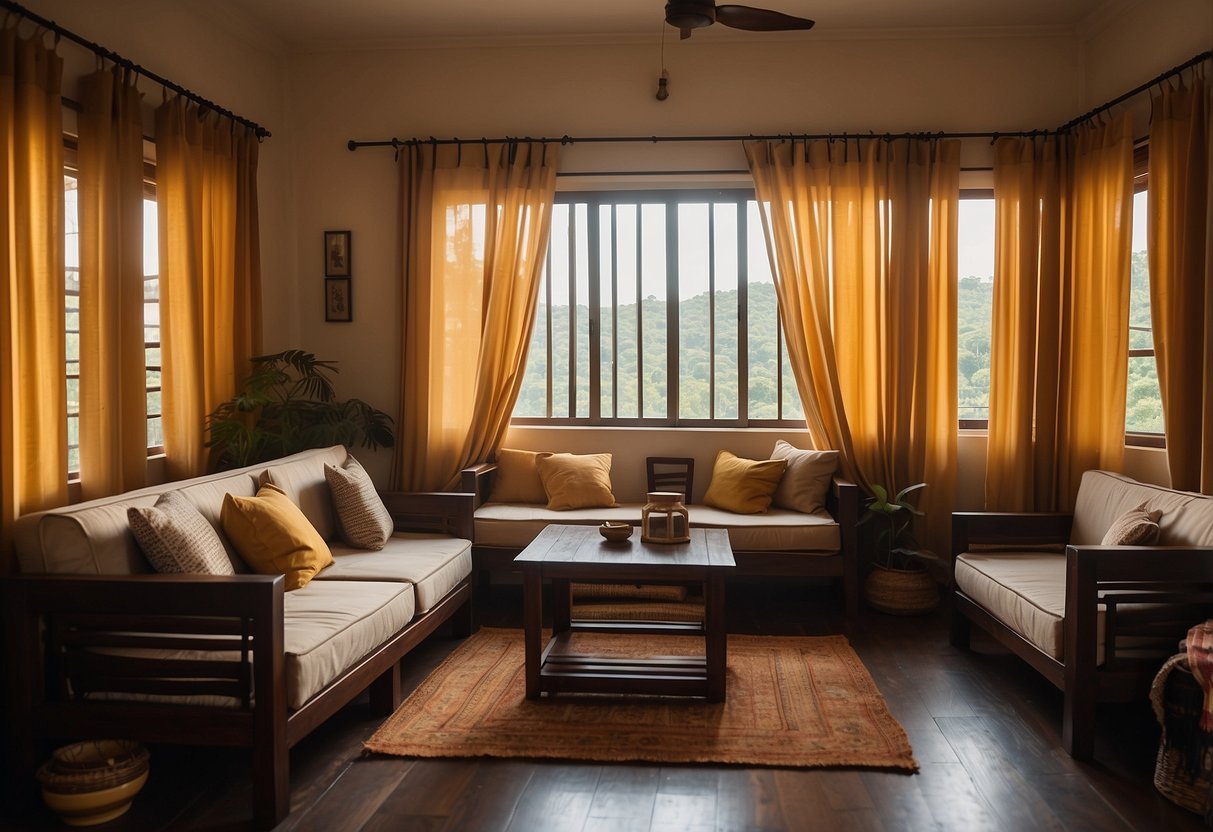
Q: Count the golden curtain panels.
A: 8